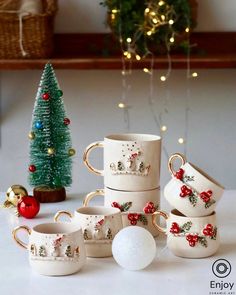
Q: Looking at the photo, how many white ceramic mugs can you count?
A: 6